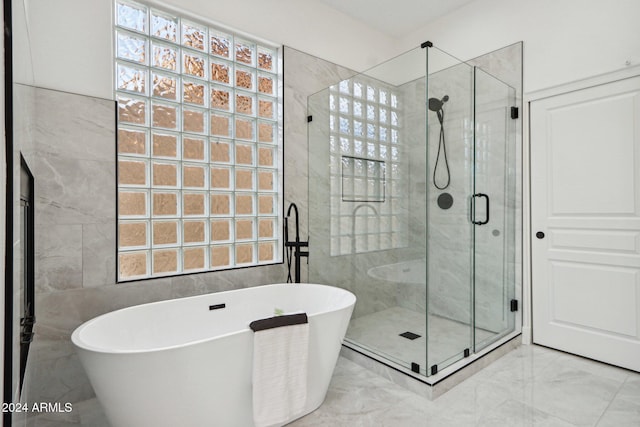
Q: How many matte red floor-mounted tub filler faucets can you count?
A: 0